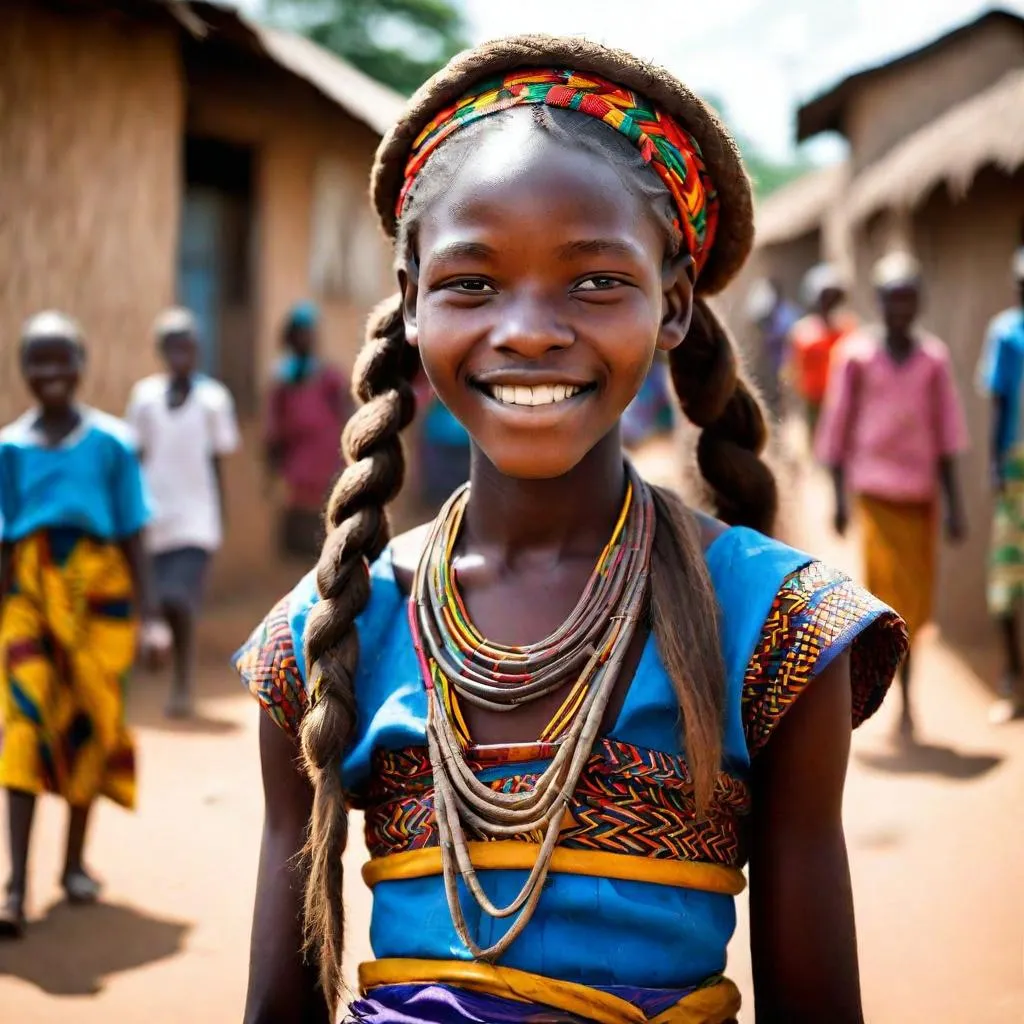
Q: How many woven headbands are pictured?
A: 1